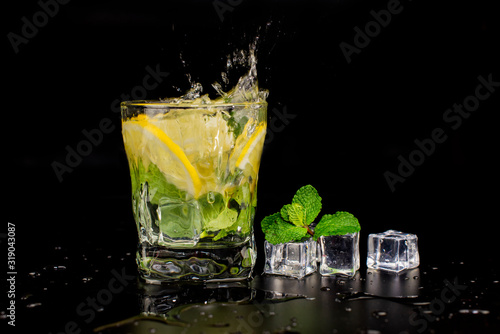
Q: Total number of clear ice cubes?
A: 3